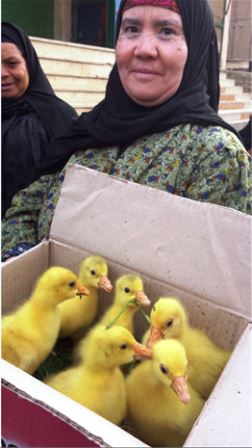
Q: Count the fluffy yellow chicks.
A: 6